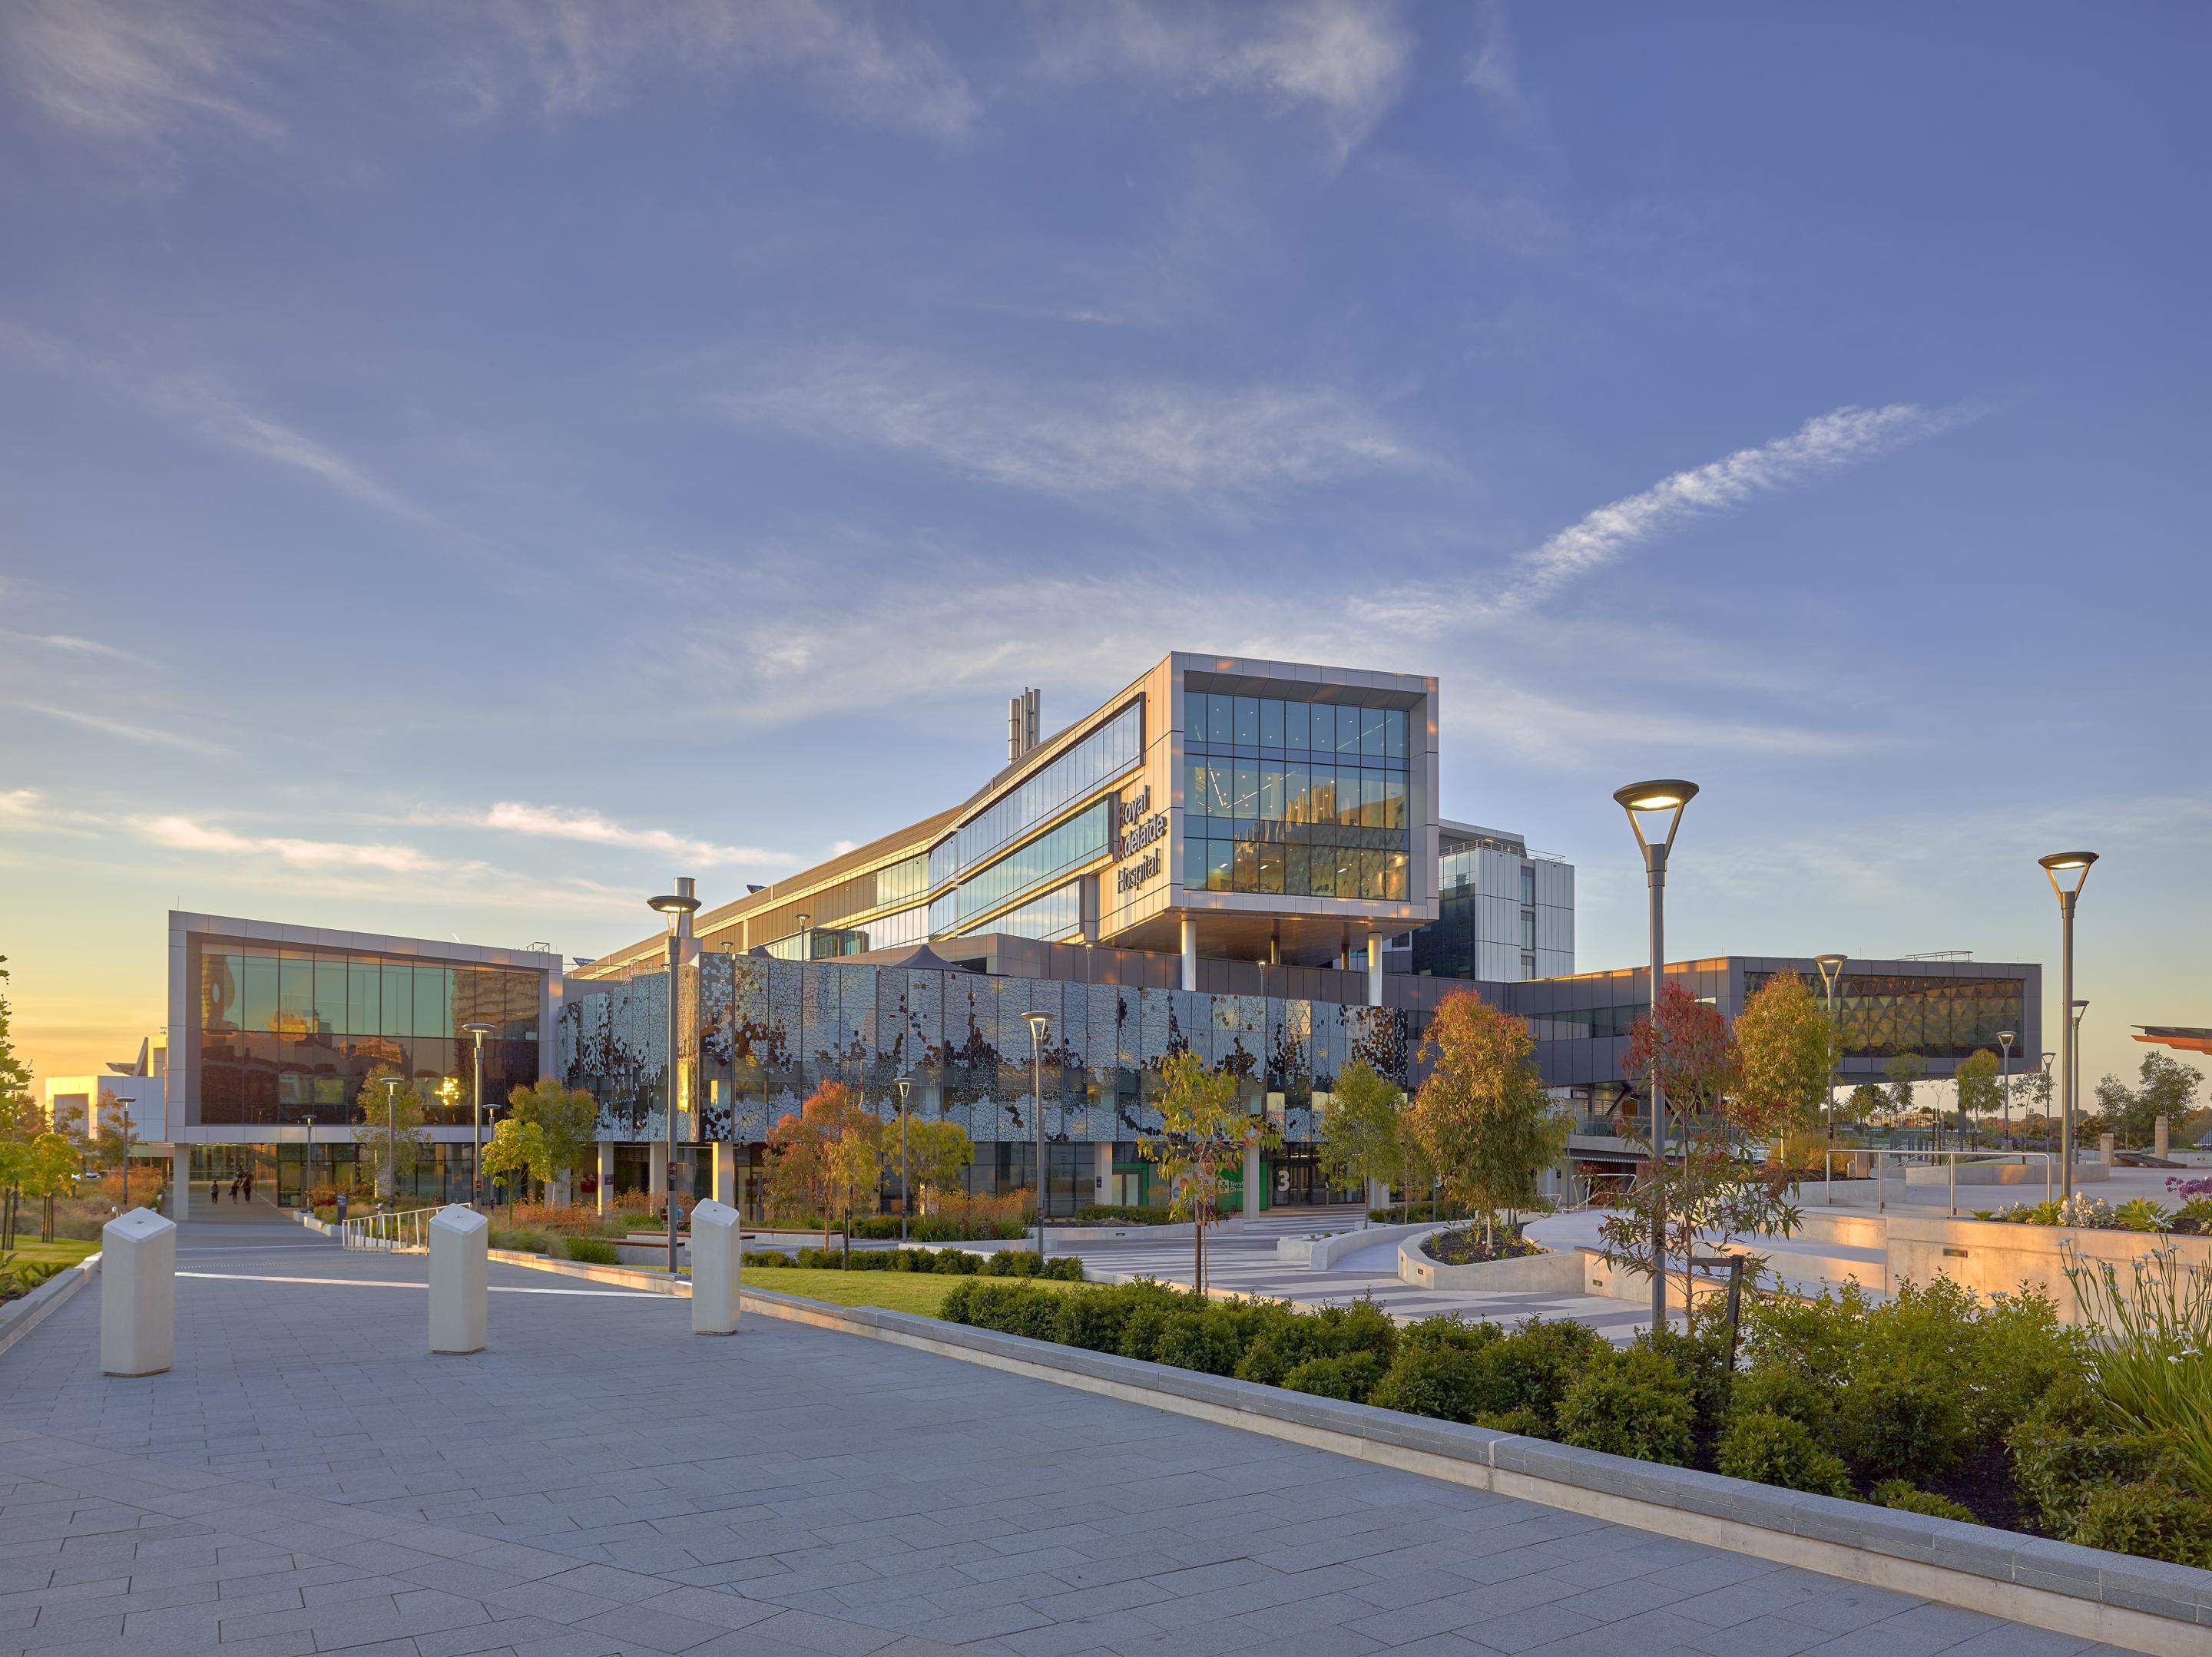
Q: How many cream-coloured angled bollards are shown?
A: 3